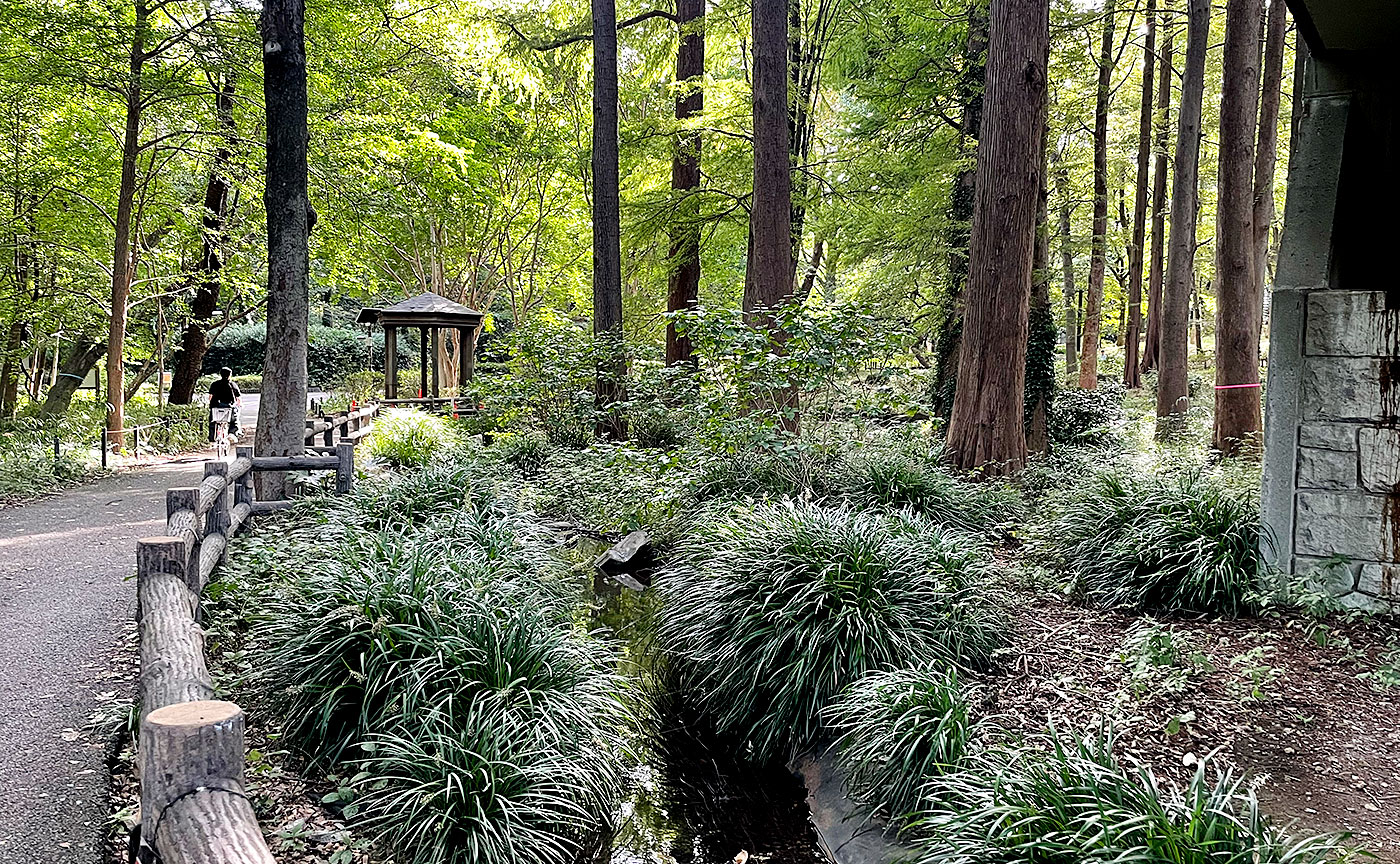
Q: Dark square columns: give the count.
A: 4